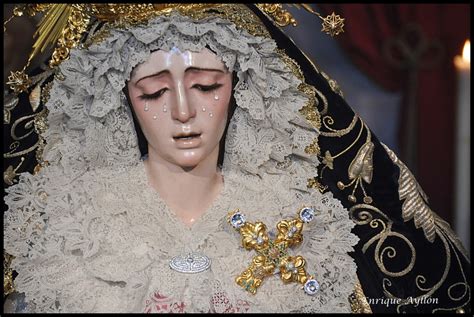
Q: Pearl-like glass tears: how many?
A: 6